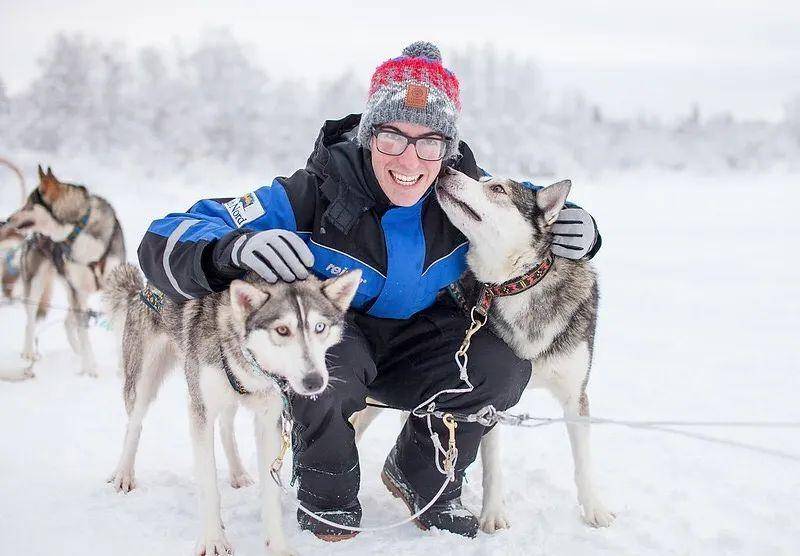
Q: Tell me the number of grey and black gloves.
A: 2